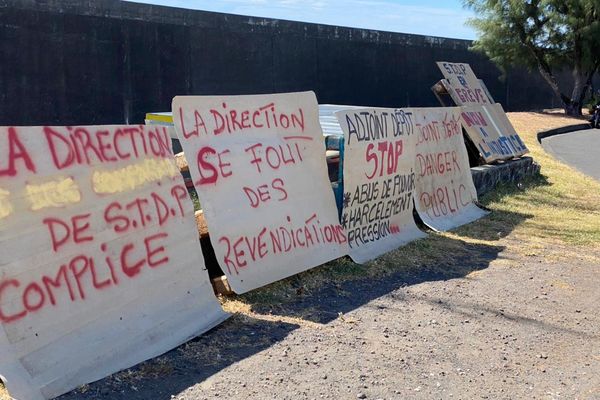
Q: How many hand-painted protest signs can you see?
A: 6